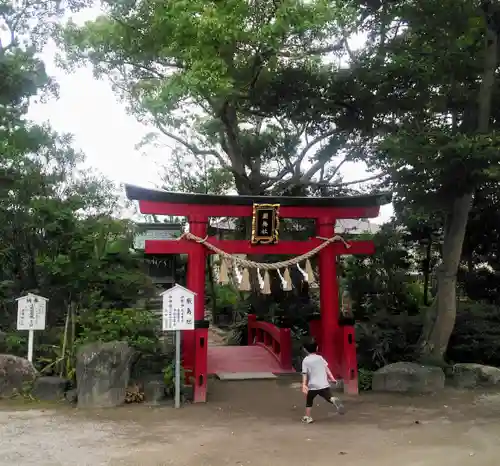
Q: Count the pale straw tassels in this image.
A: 5